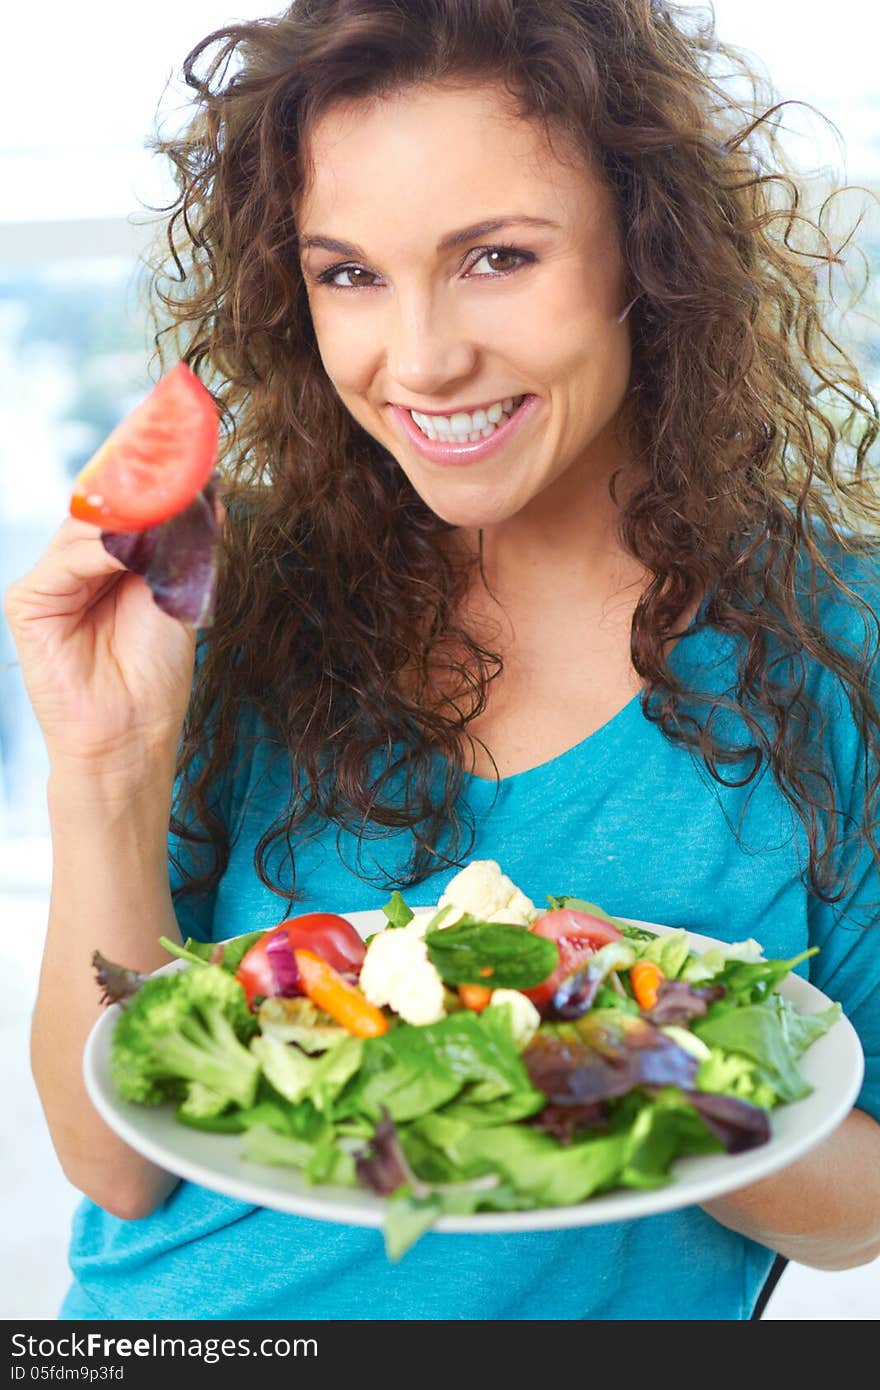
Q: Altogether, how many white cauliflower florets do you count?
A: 3